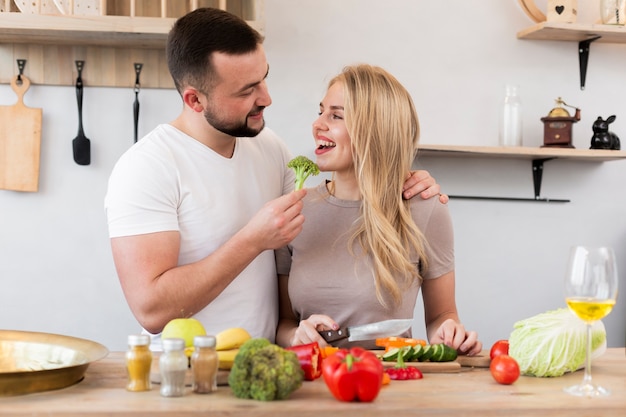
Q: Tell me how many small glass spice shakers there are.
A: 3